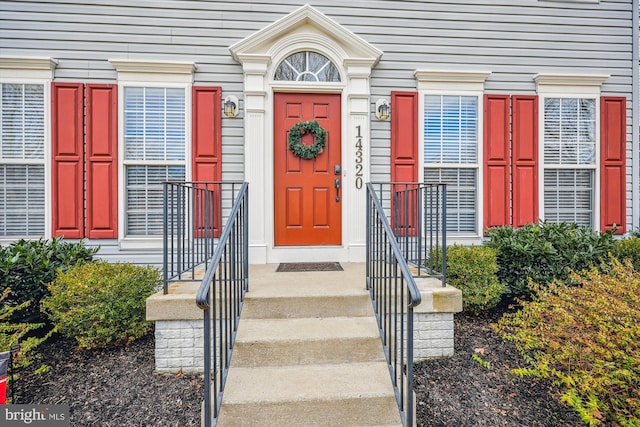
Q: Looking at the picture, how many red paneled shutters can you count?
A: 7